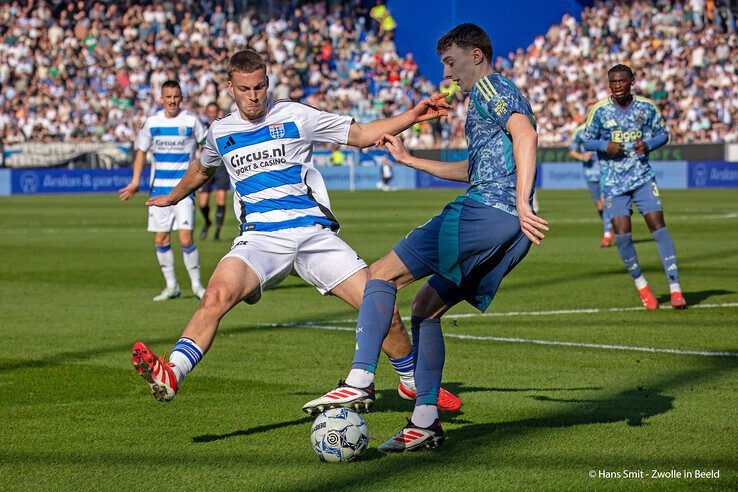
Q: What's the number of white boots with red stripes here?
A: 2